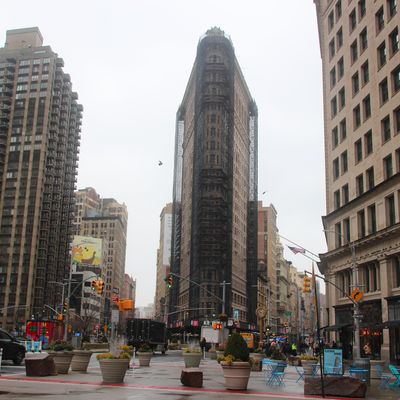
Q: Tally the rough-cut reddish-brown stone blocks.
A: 3